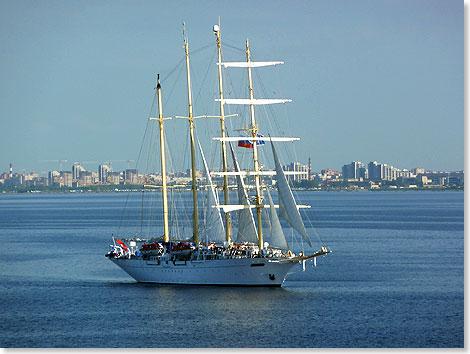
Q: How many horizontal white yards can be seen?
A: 5